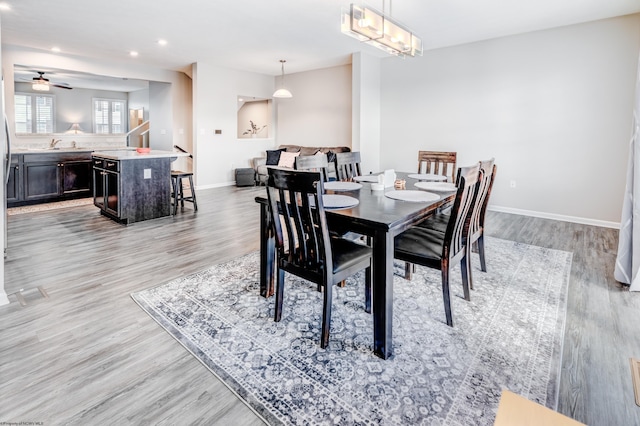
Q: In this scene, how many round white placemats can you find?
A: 6